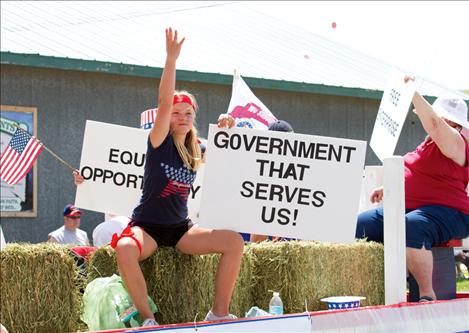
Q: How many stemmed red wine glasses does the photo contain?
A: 0